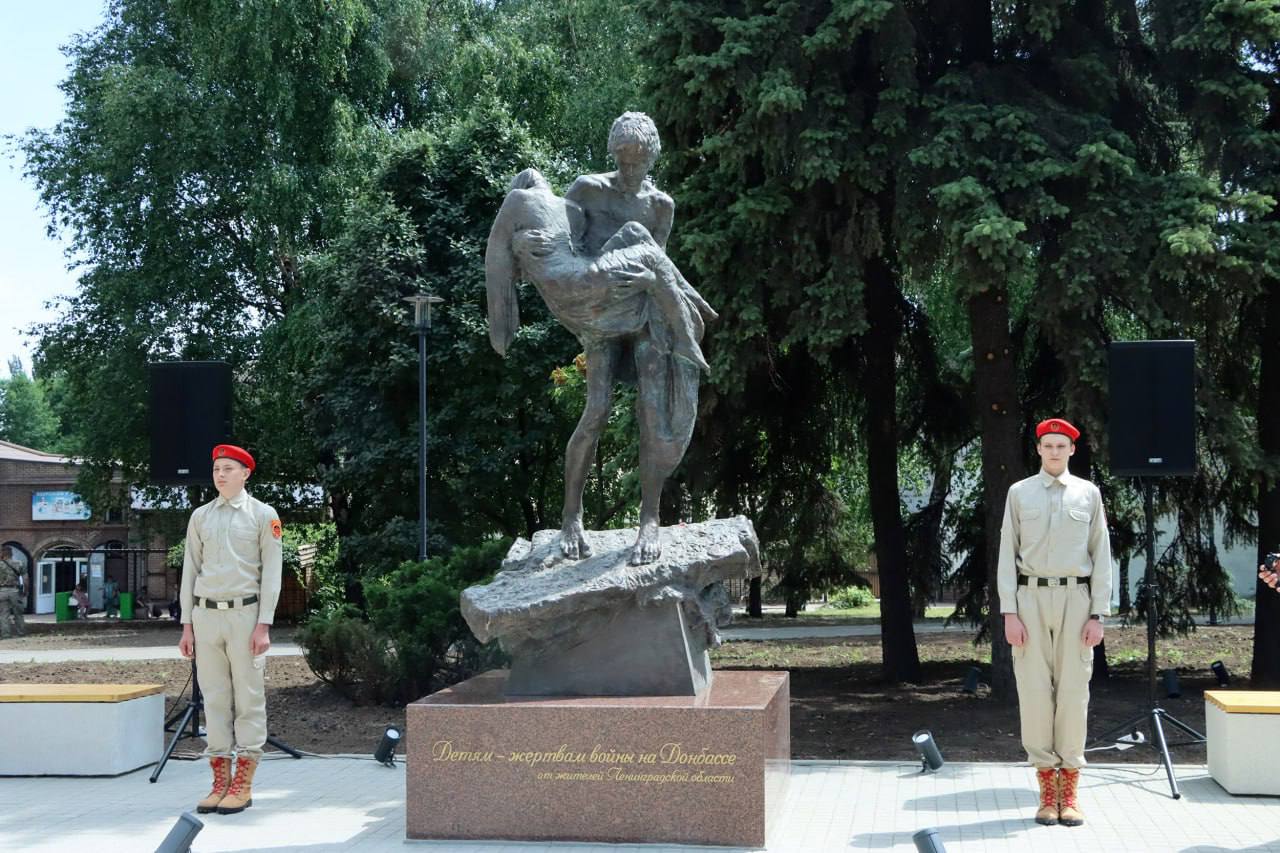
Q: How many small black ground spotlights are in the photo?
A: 7